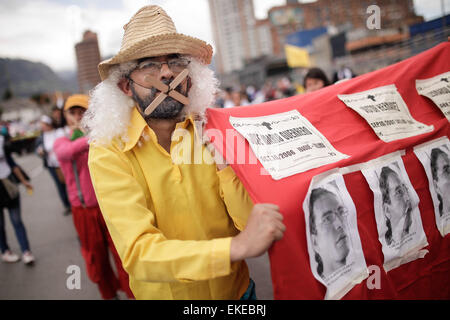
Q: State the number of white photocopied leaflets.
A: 6